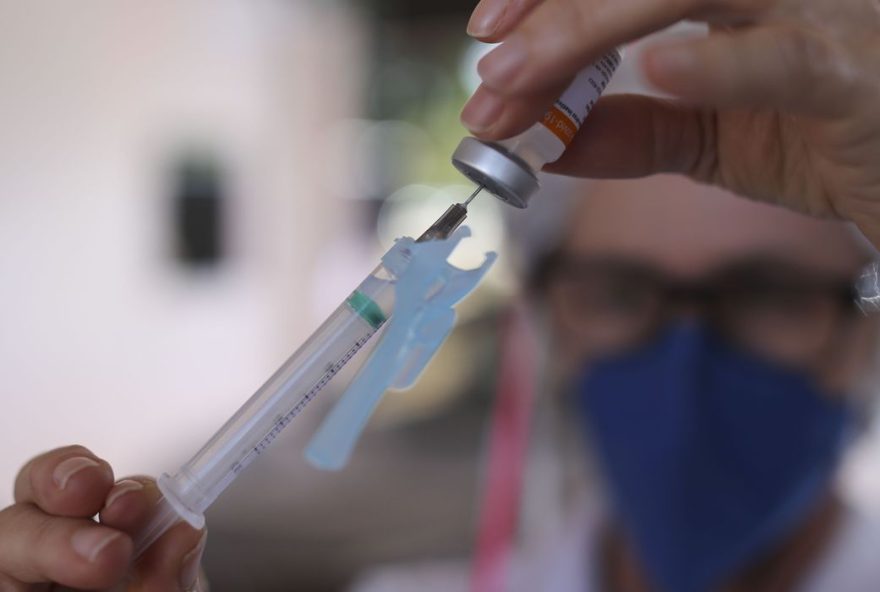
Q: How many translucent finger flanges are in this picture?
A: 1